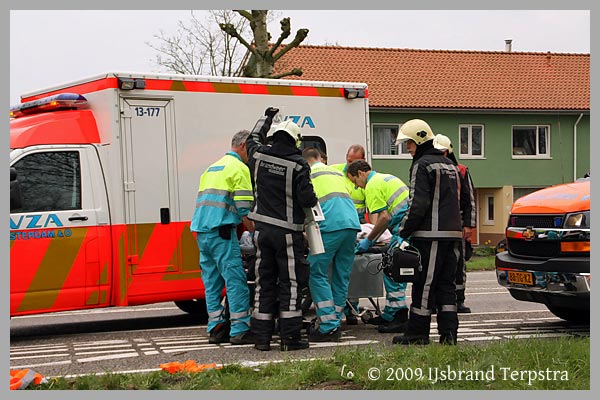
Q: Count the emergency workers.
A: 7